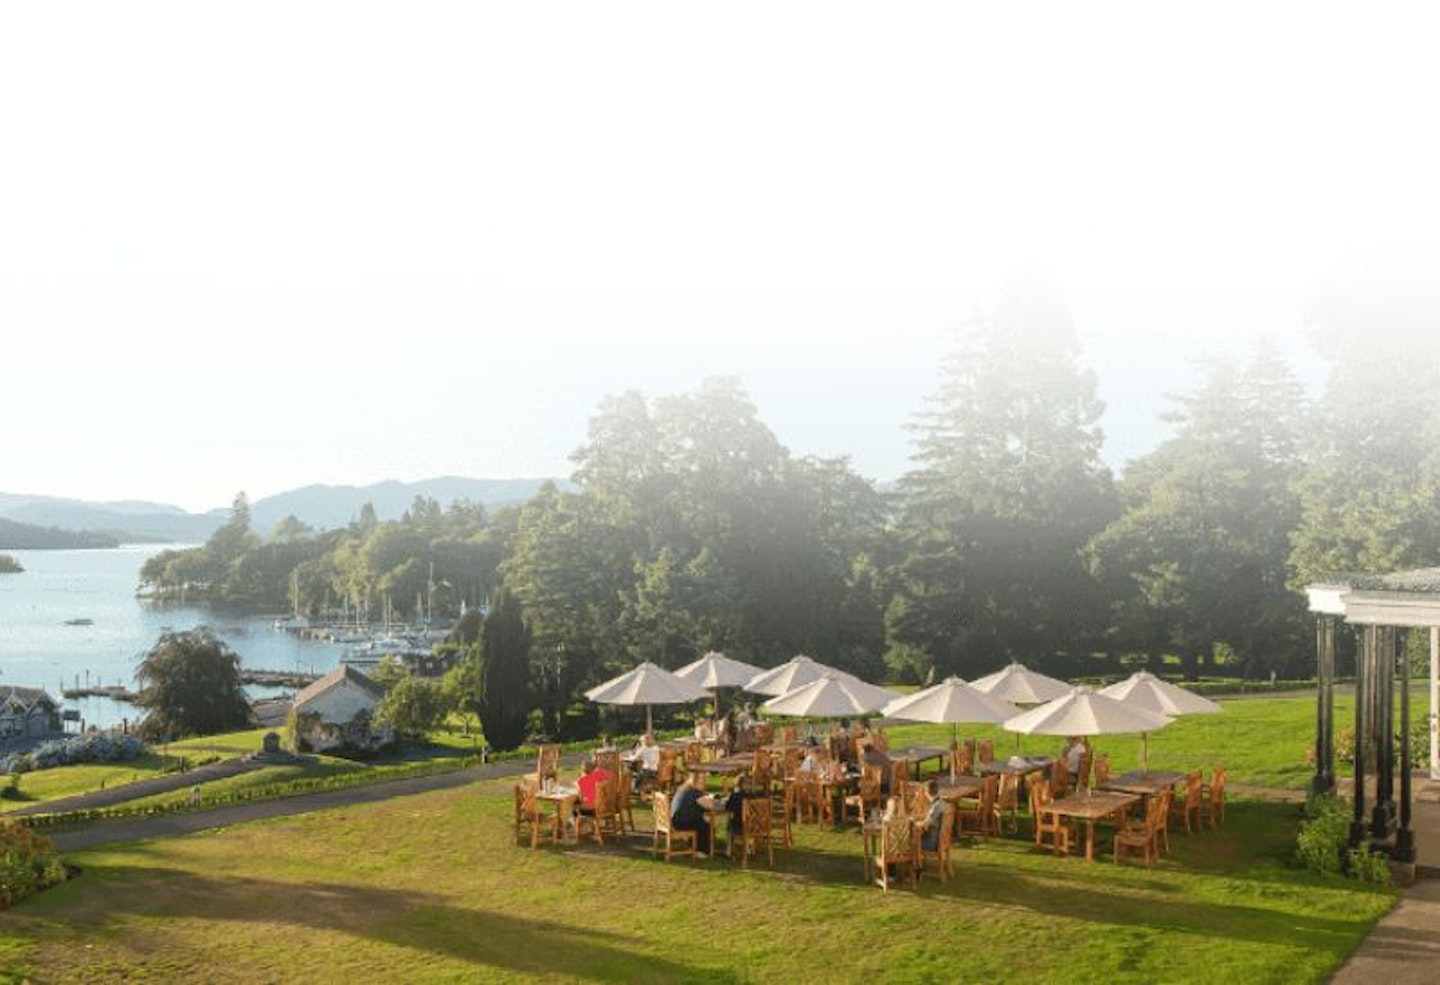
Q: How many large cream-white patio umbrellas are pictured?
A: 8